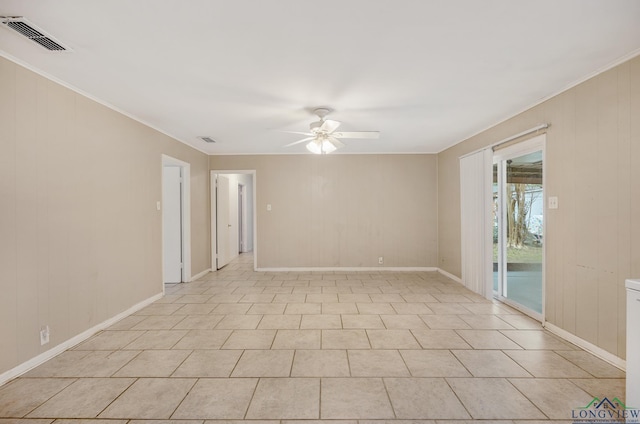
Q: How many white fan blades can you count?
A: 5